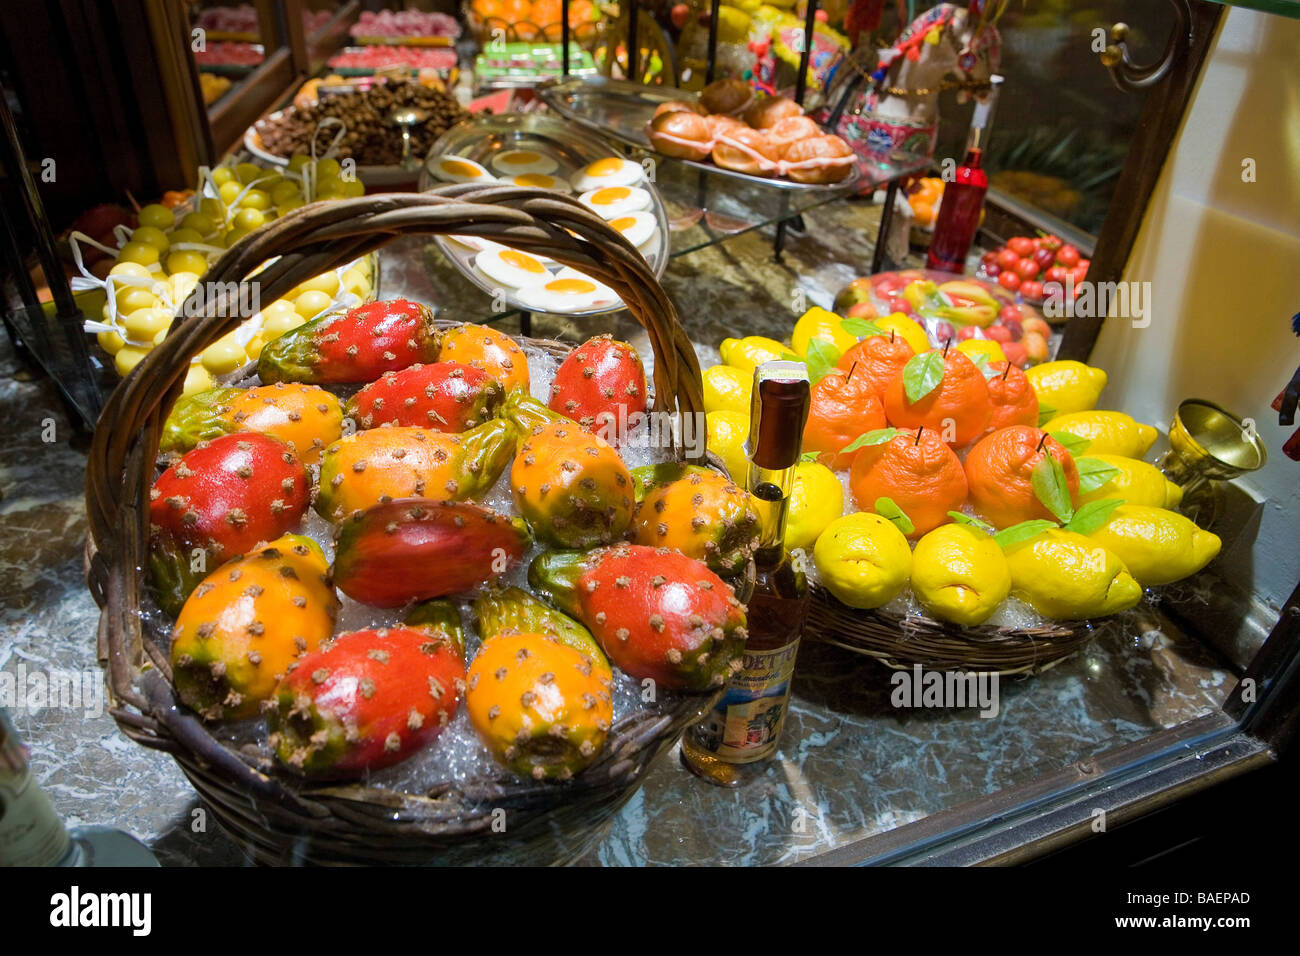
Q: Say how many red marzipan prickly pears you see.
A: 7